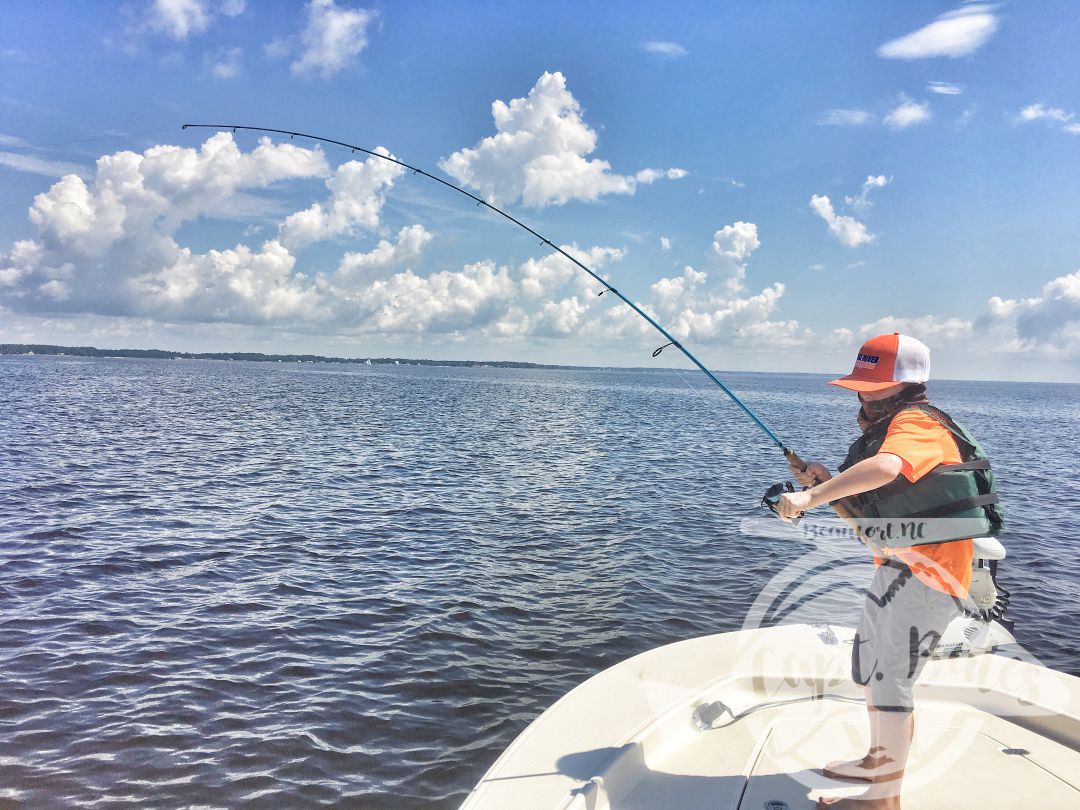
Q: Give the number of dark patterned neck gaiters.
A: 1